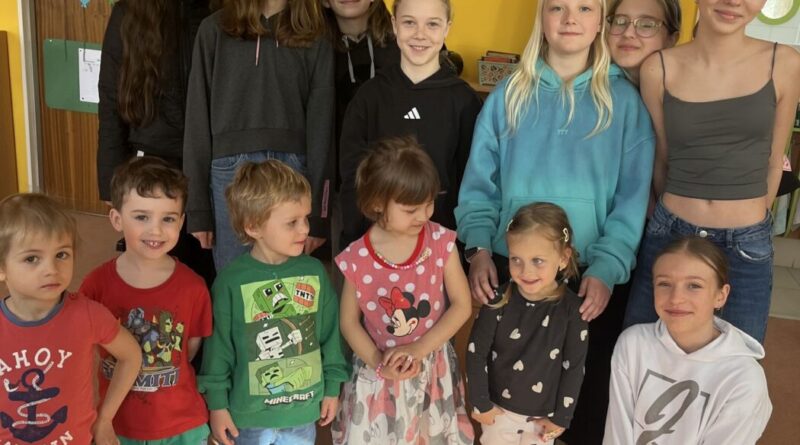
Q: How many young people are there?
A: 13